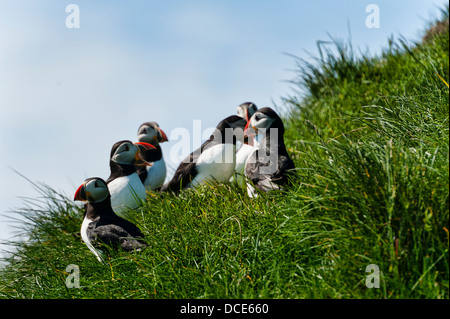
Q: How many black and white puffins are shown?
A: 6